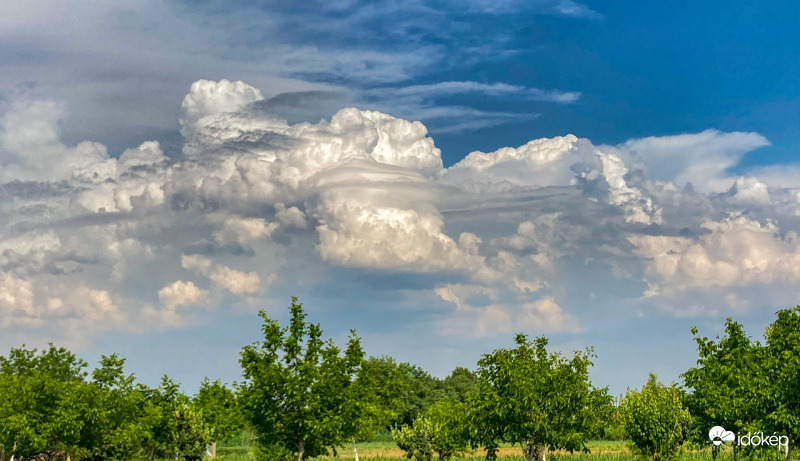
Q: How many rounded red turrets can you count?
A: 0